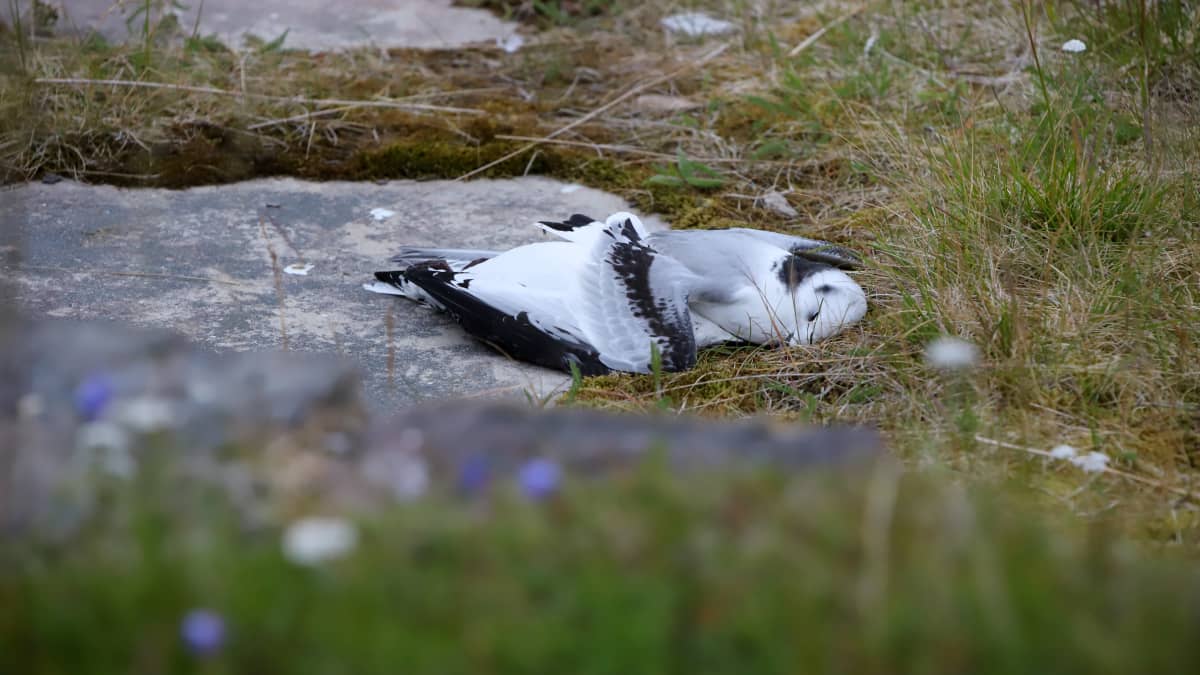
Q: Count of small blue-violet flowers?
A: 4